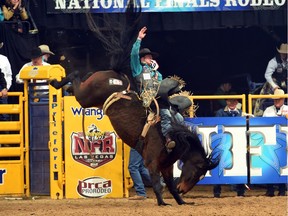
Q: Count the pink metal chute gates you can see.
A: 0